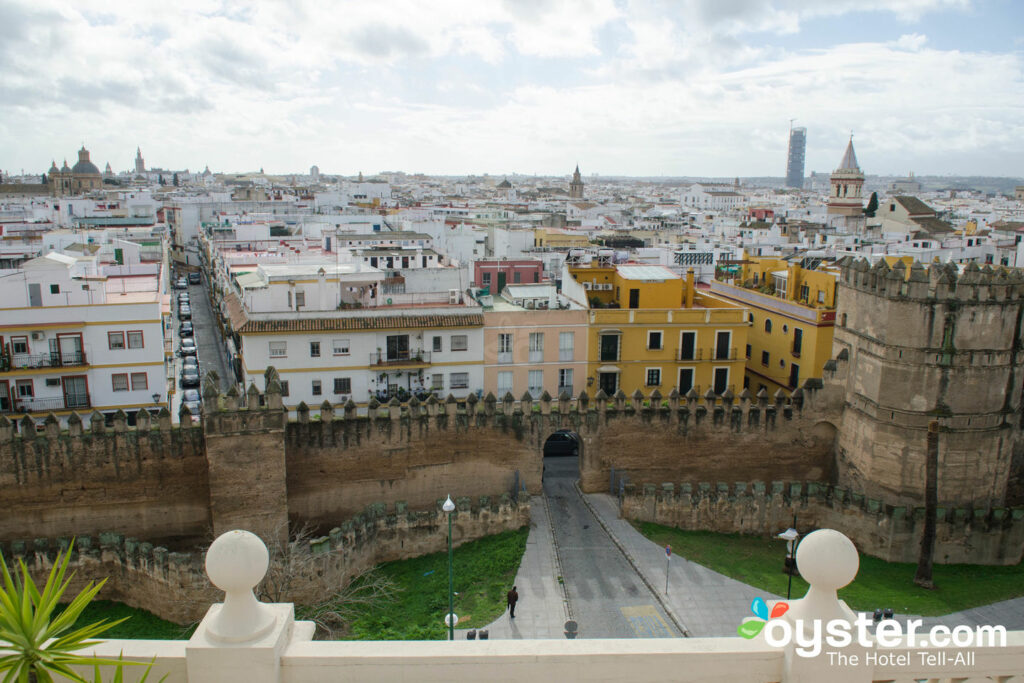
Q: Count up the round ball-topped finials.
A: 2